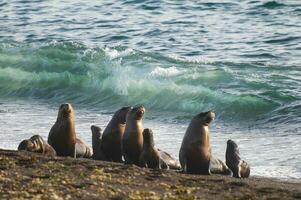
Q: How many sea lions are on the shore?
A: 8